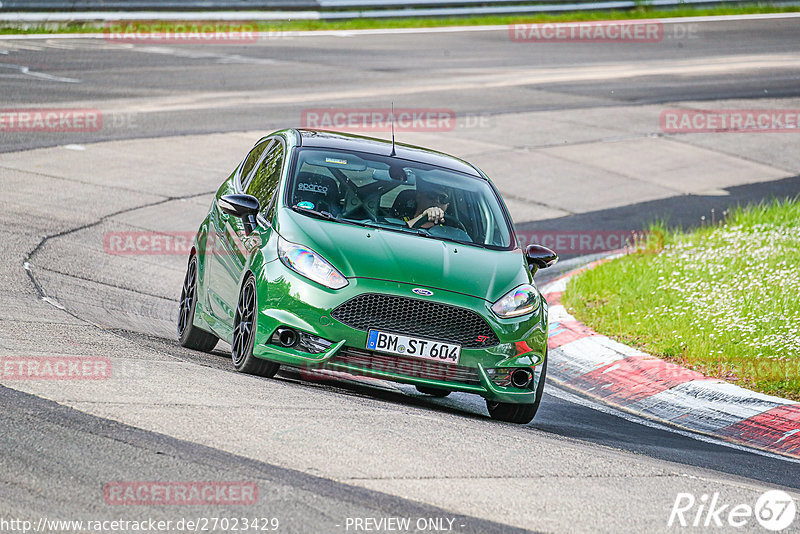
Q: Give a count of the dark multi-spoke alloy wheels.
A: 2